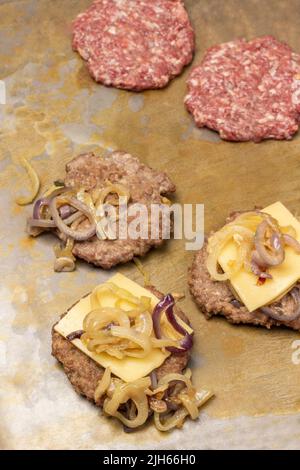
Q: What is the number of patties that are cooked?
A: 3